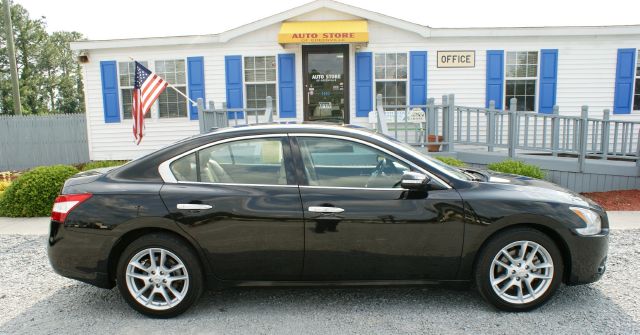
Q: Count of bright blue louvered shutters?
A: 9